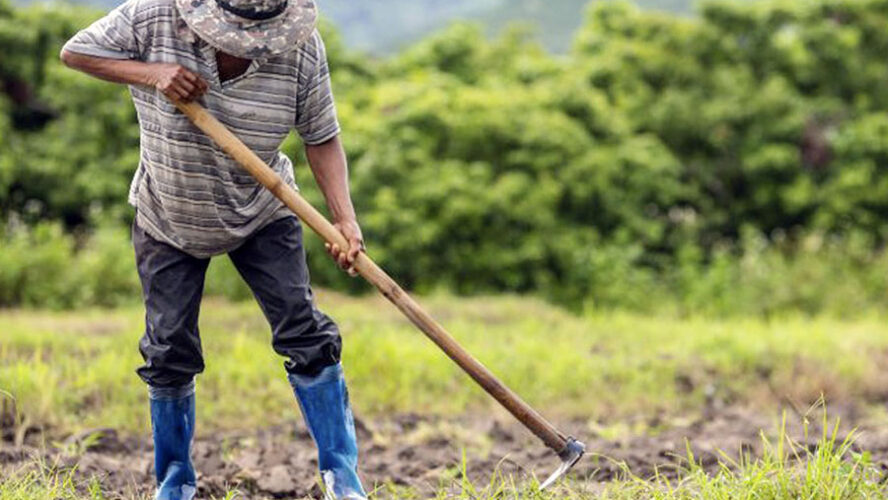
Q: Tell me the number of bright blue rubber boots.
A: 2